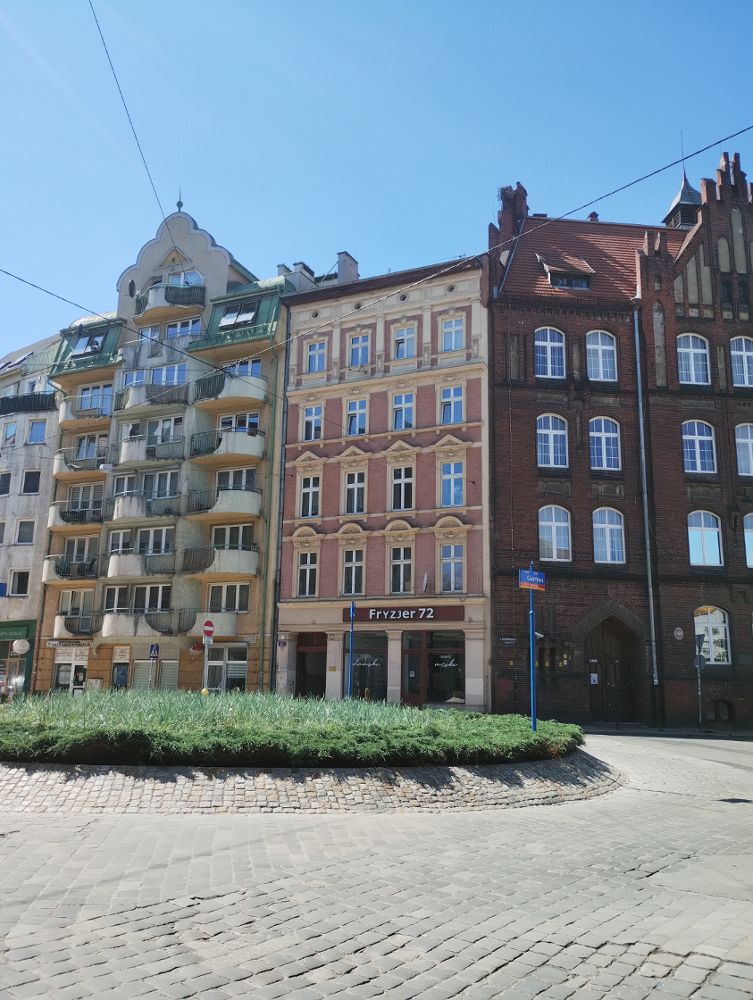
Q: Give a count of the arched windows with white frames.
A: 13